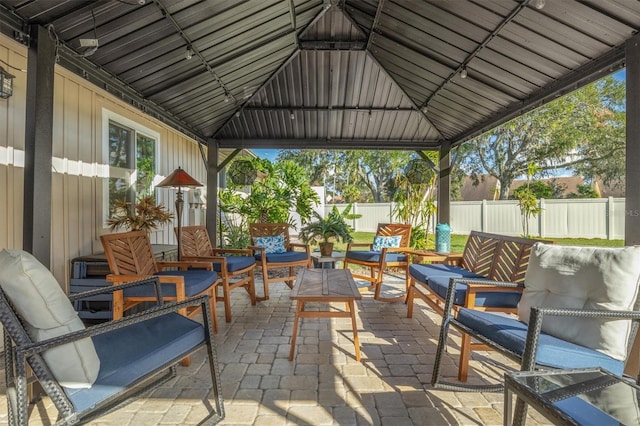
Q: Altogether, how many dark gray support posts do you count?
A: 4